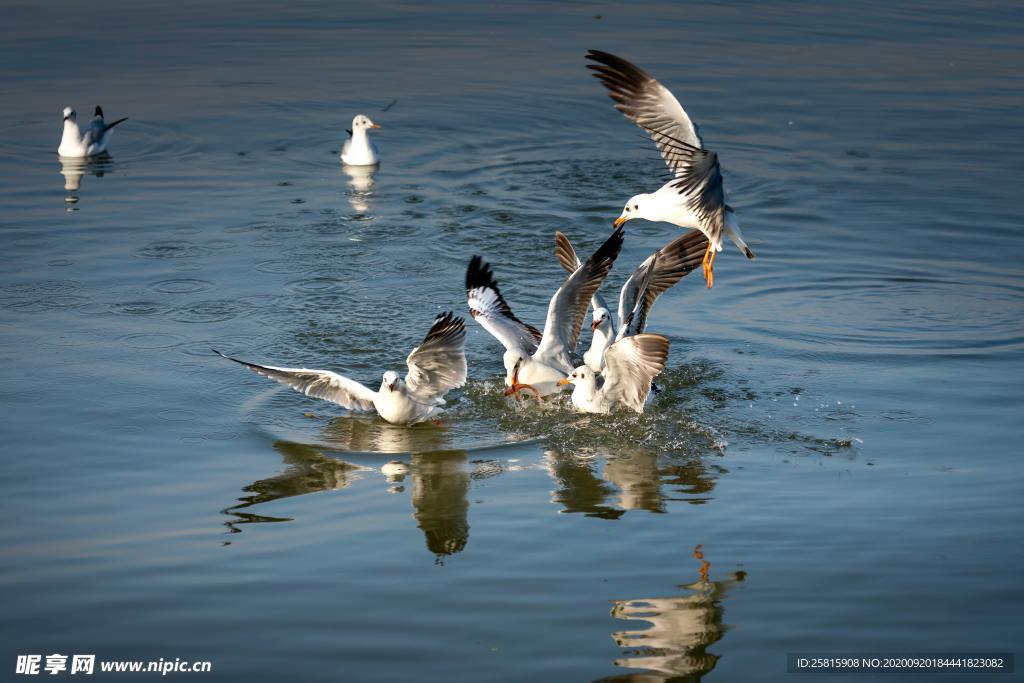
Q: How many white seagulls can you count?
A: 7